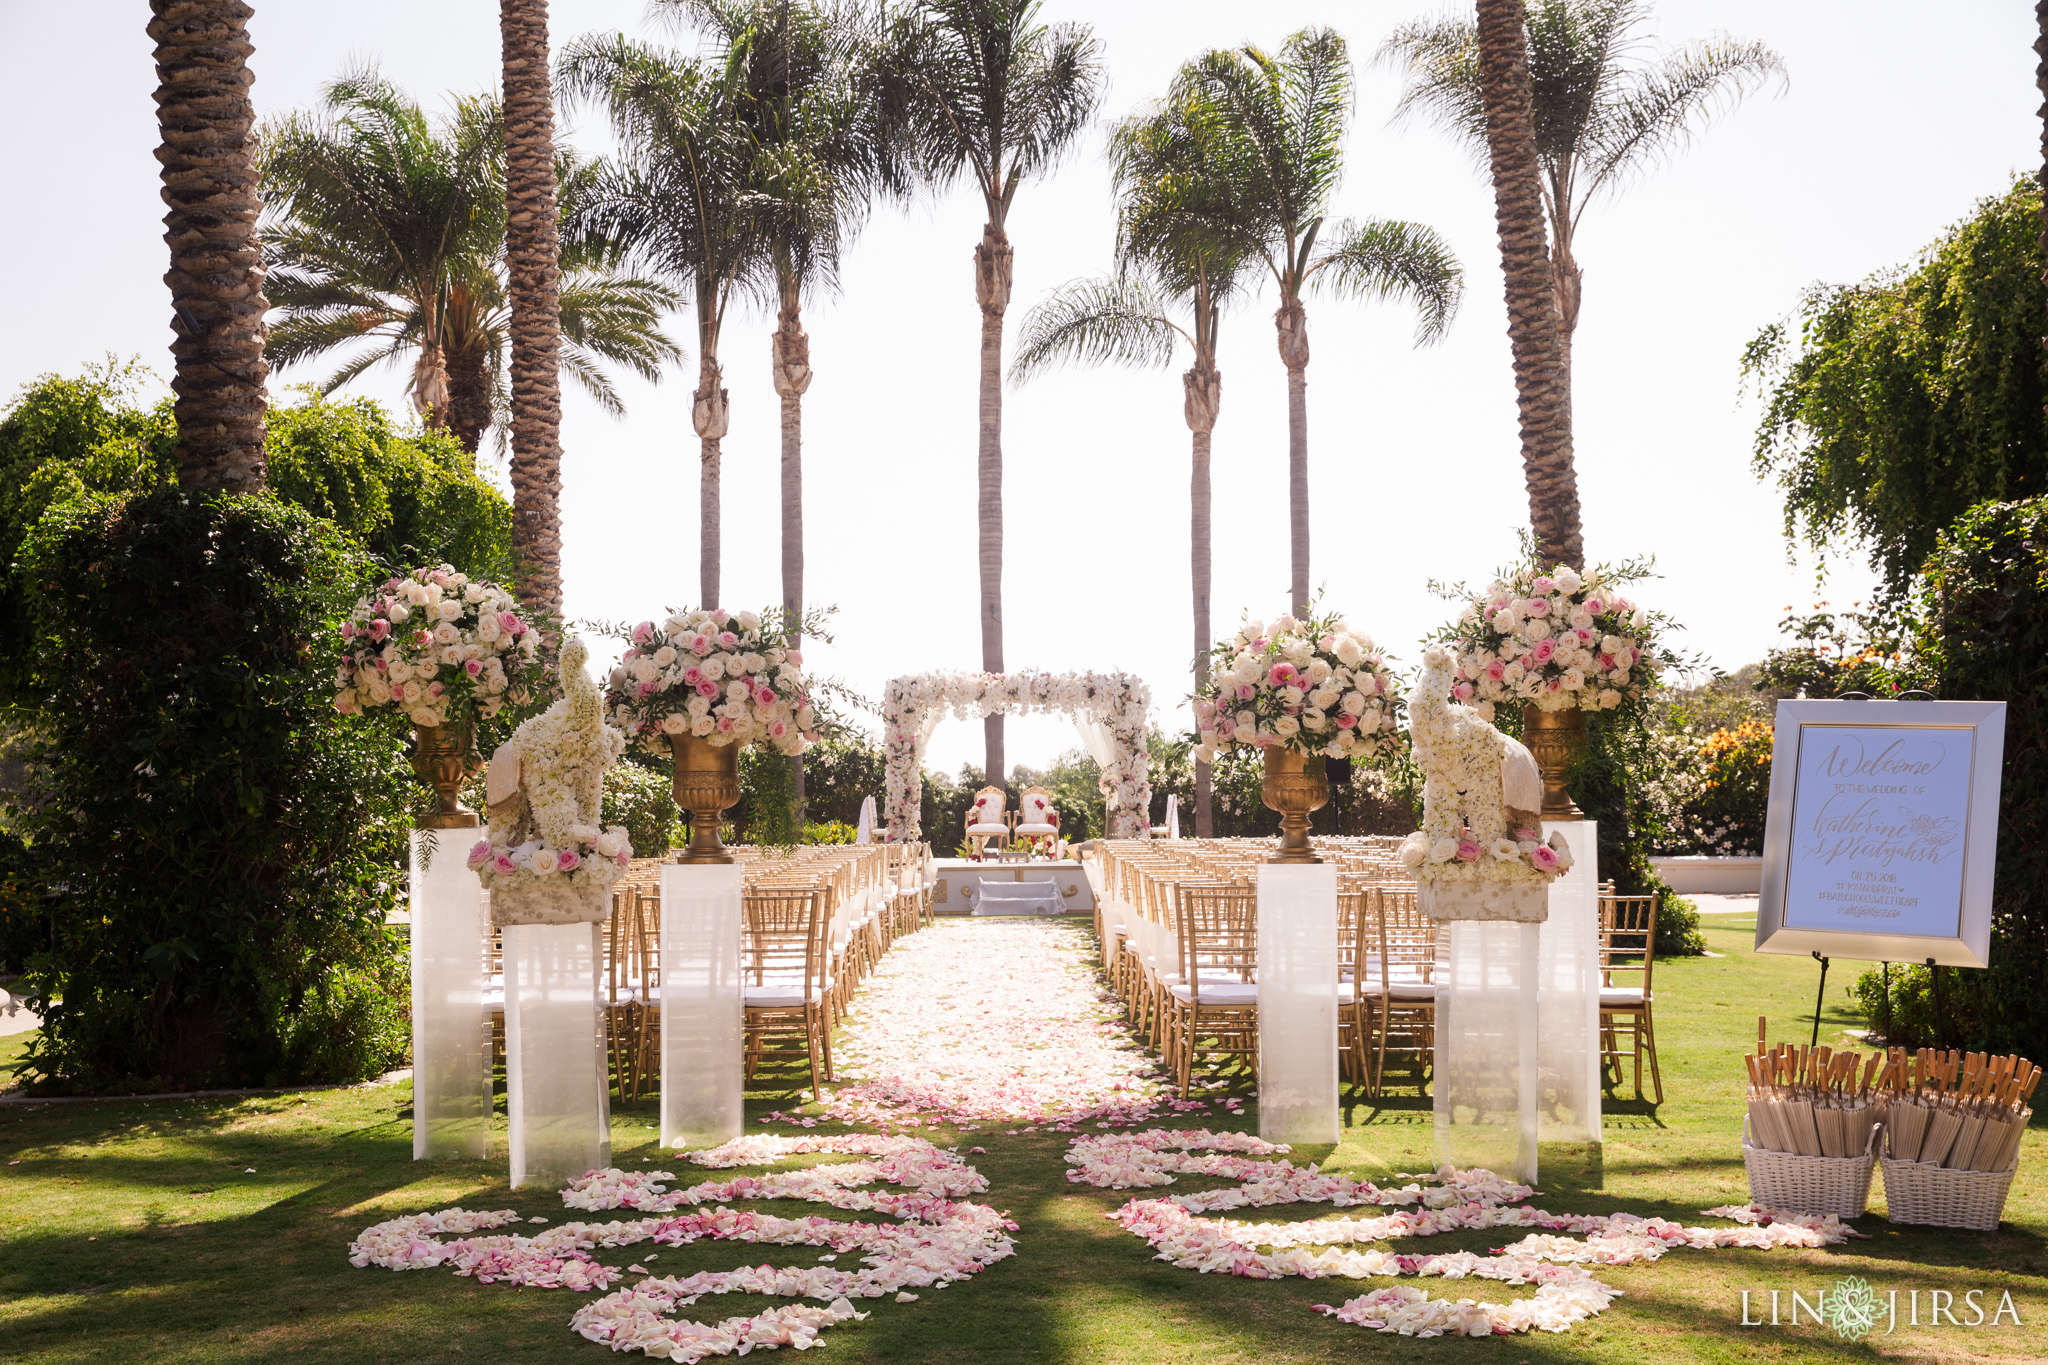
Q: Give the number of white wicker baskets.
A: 2